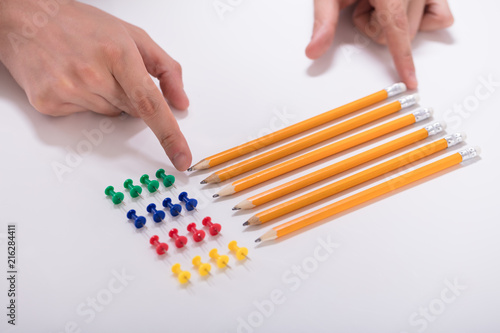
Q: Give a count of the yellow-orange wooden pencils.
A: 6